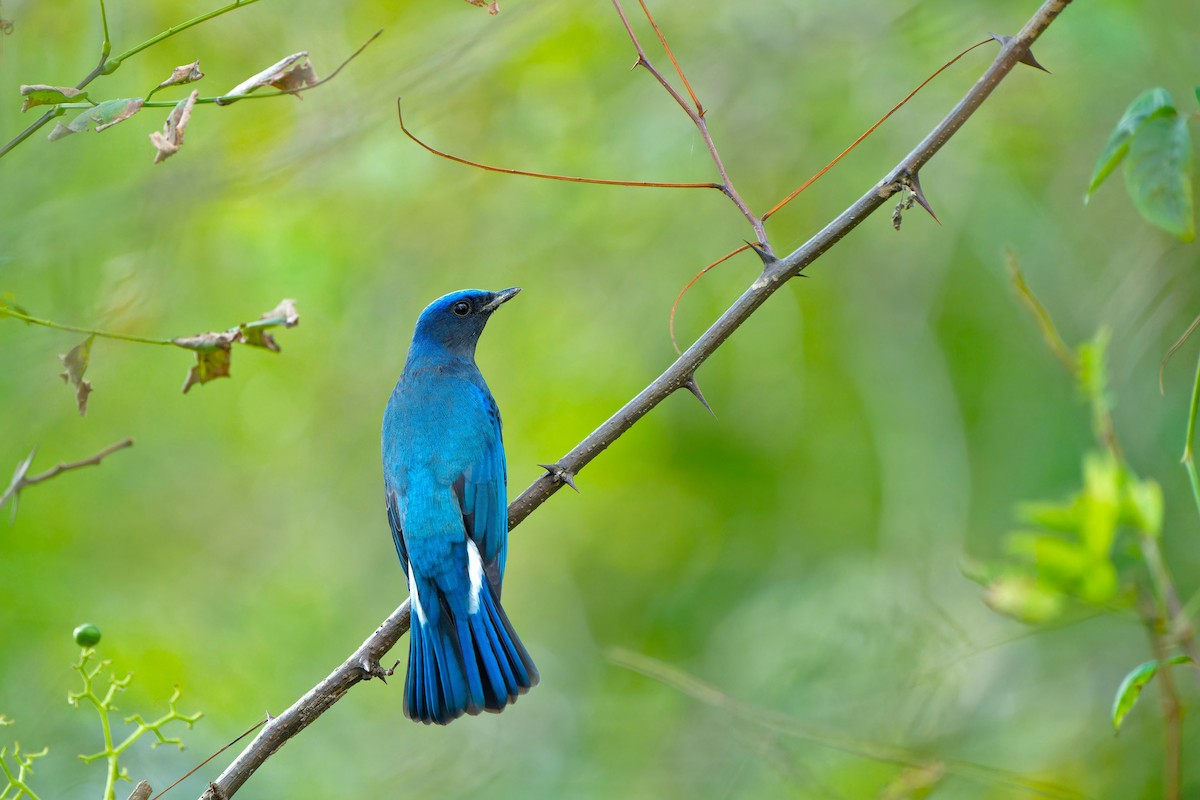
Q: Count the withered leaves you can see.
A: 8